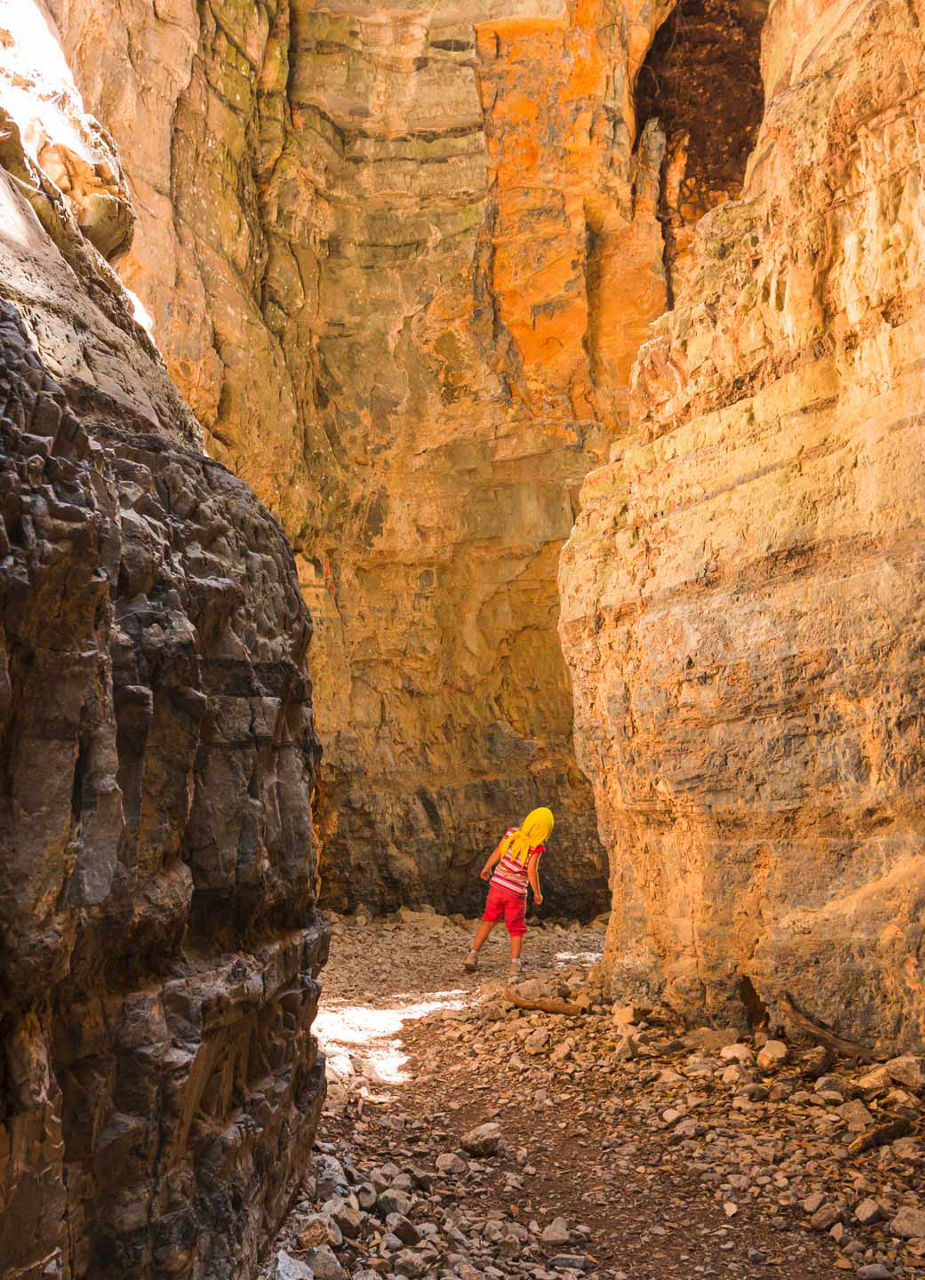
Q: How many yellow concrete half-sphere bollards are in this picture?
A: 0